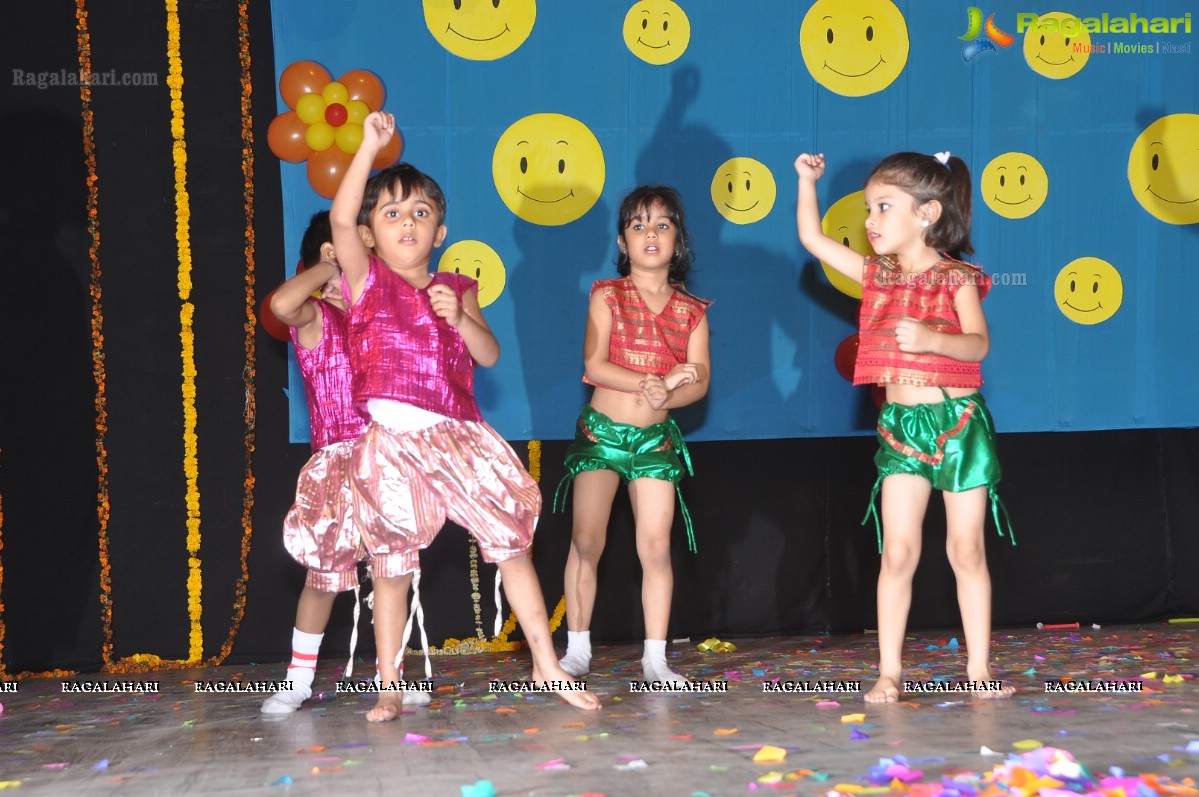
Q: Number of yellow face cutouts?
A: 11